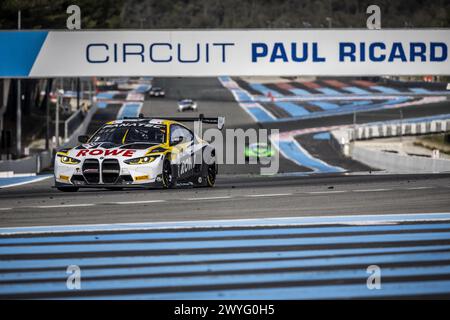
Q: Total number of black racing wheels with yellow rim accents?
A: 2